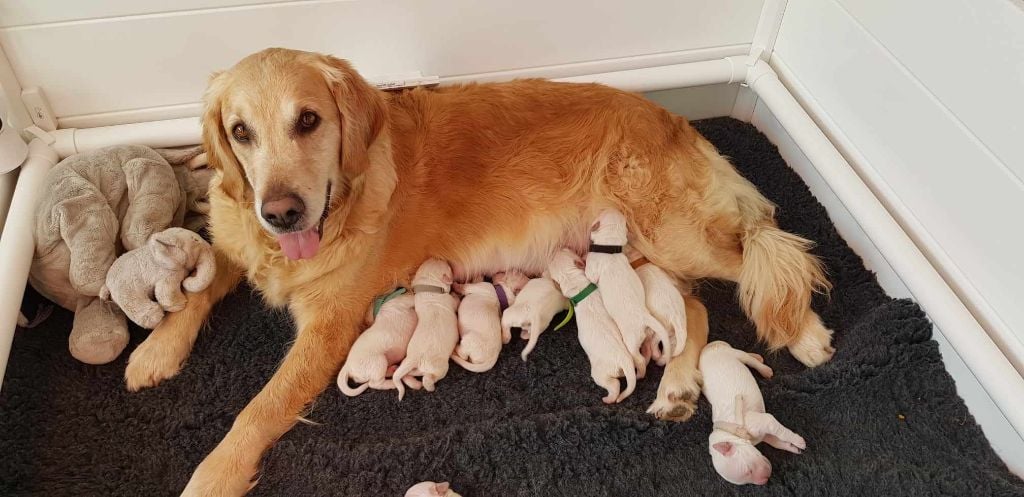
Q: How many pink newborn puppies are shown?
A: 9